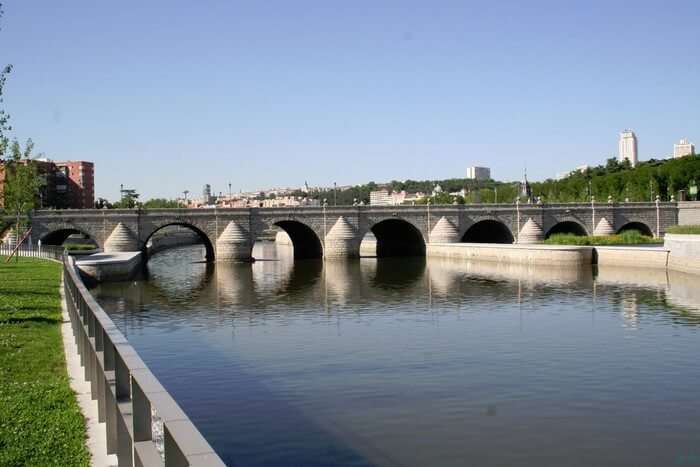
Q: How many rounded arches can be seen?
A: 7